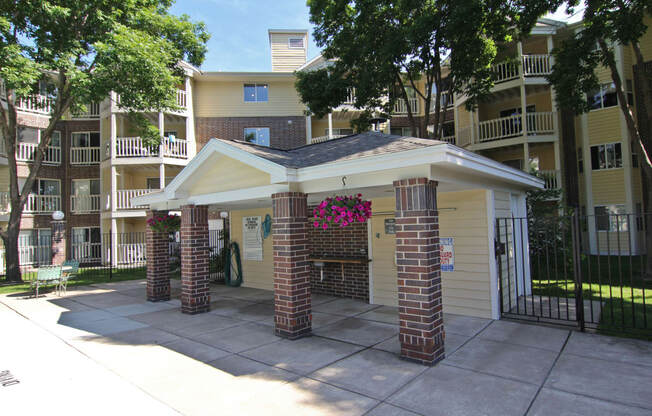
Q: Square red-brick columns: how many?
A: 4